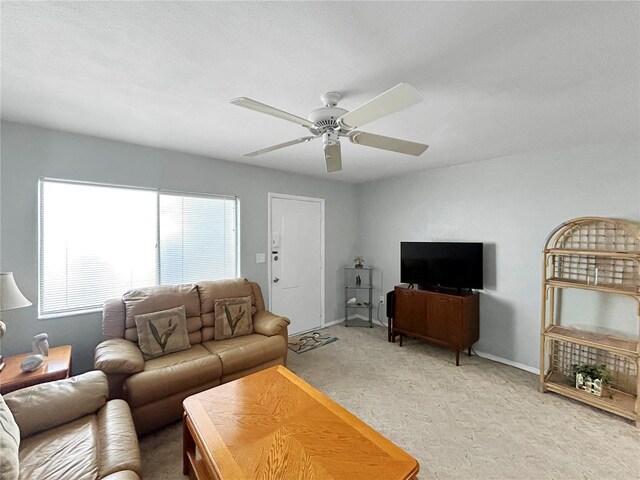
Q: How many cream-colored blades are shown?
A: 5